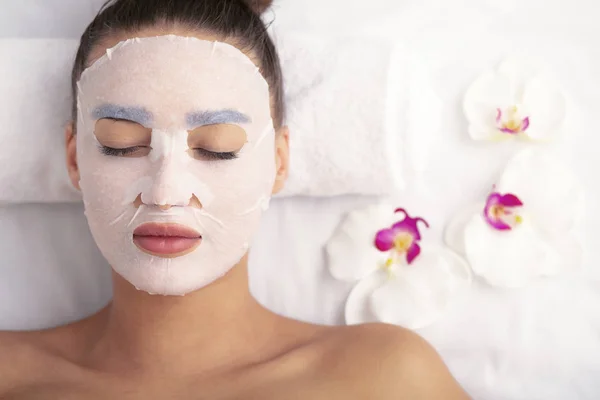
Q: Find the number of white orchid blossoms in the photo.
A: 3